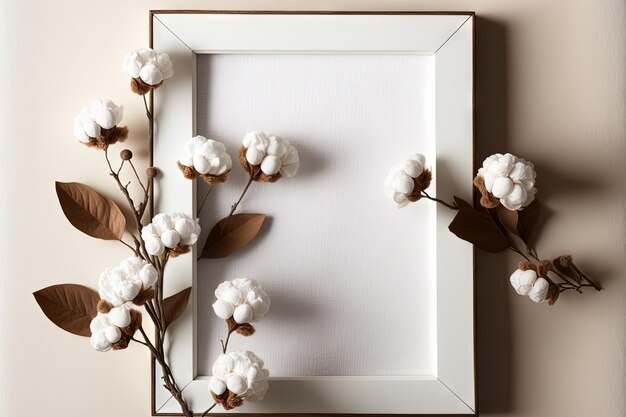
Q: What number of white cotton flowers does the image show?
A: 12